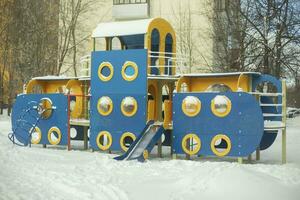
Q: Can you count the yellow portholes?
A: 12